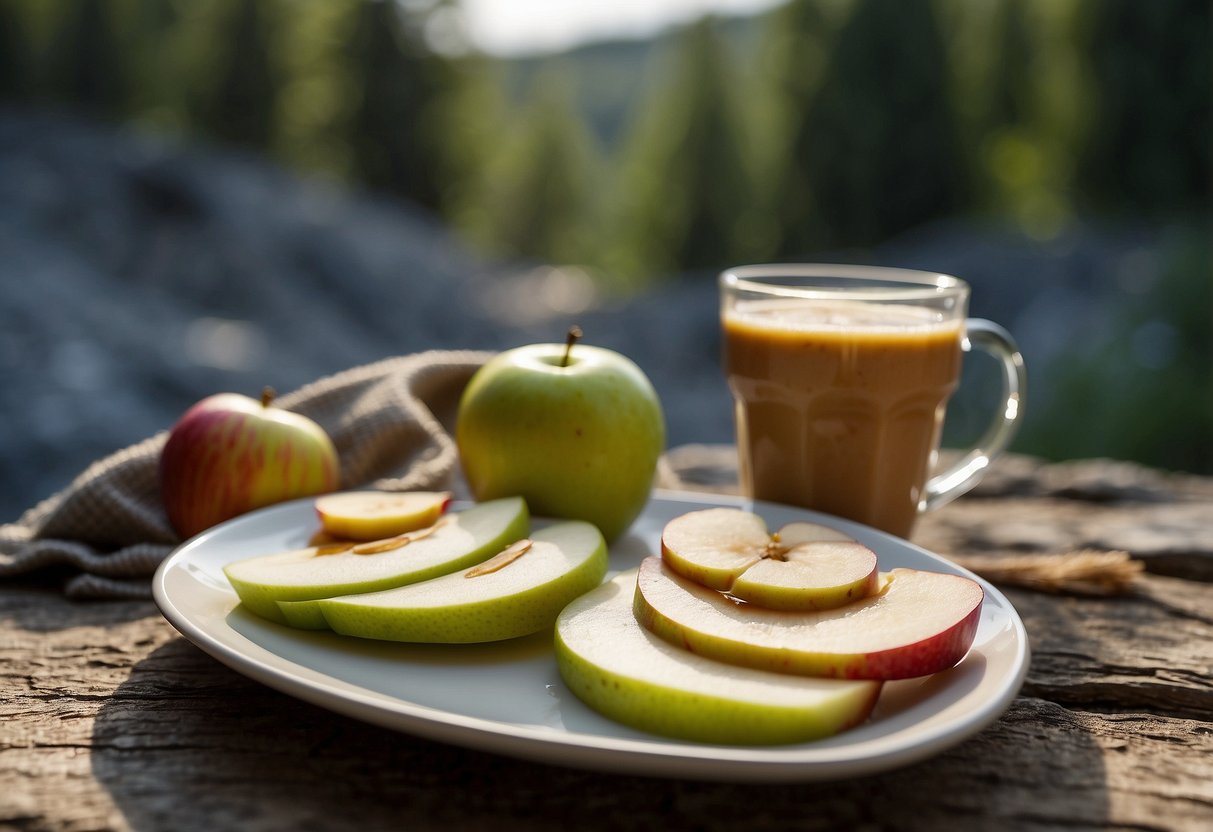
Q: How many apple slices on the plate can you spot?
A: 6